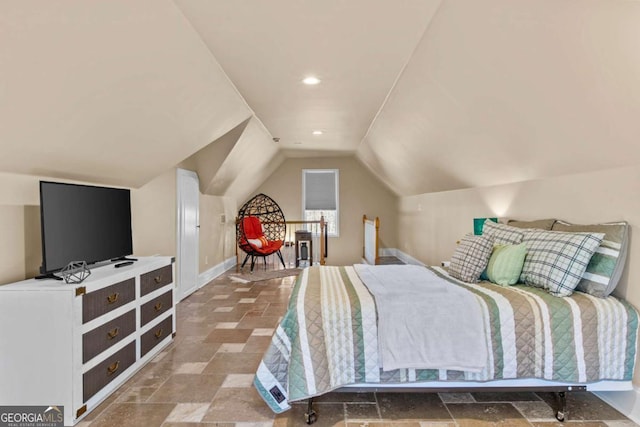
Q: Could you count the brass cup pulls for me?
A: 6